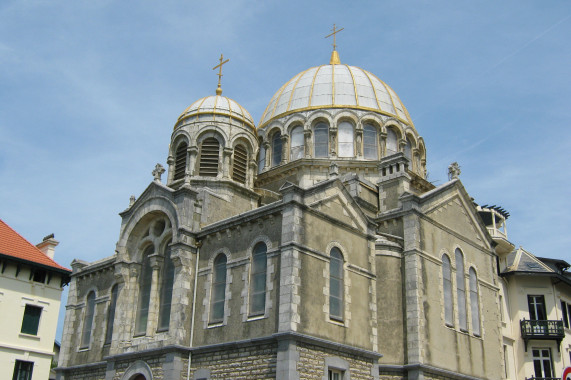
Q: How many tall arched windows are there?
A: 10